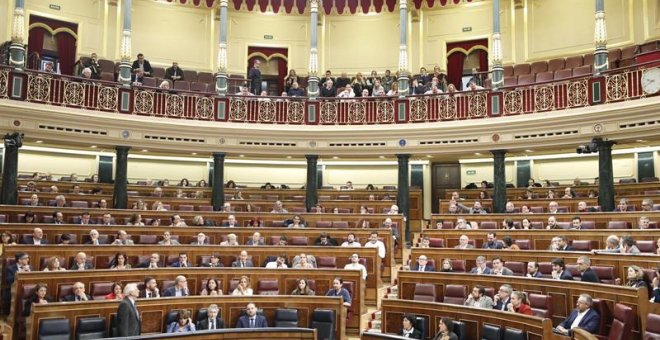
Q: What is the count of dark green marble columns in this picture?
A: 7